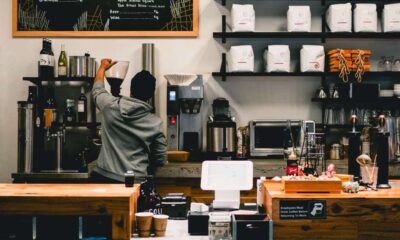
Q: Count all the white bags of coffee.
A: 8